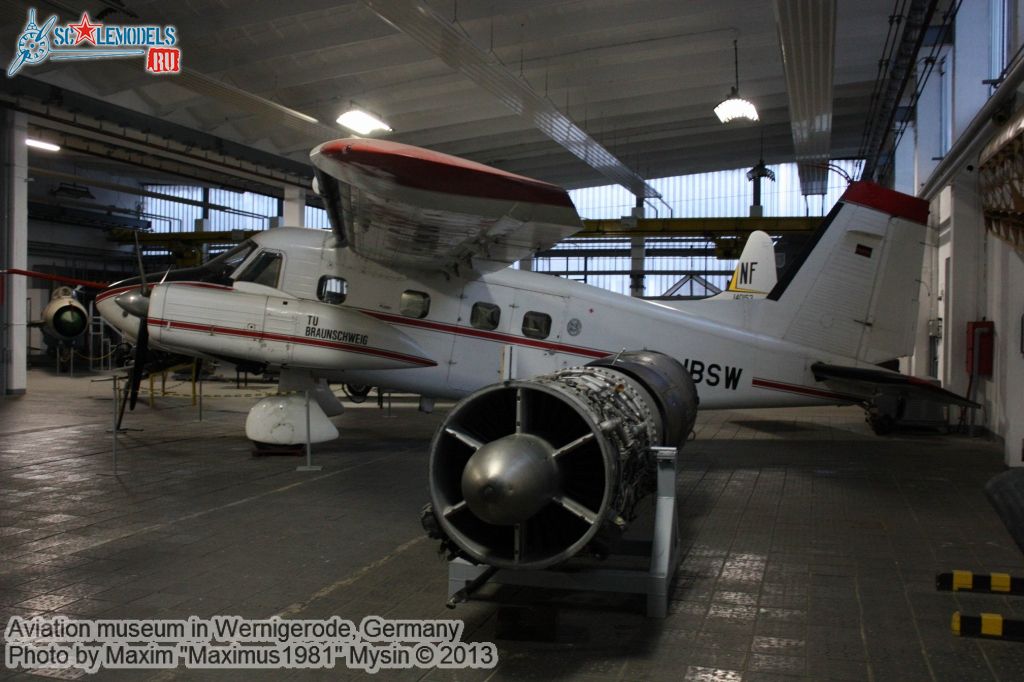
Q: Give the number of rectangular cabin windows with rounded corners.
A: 4